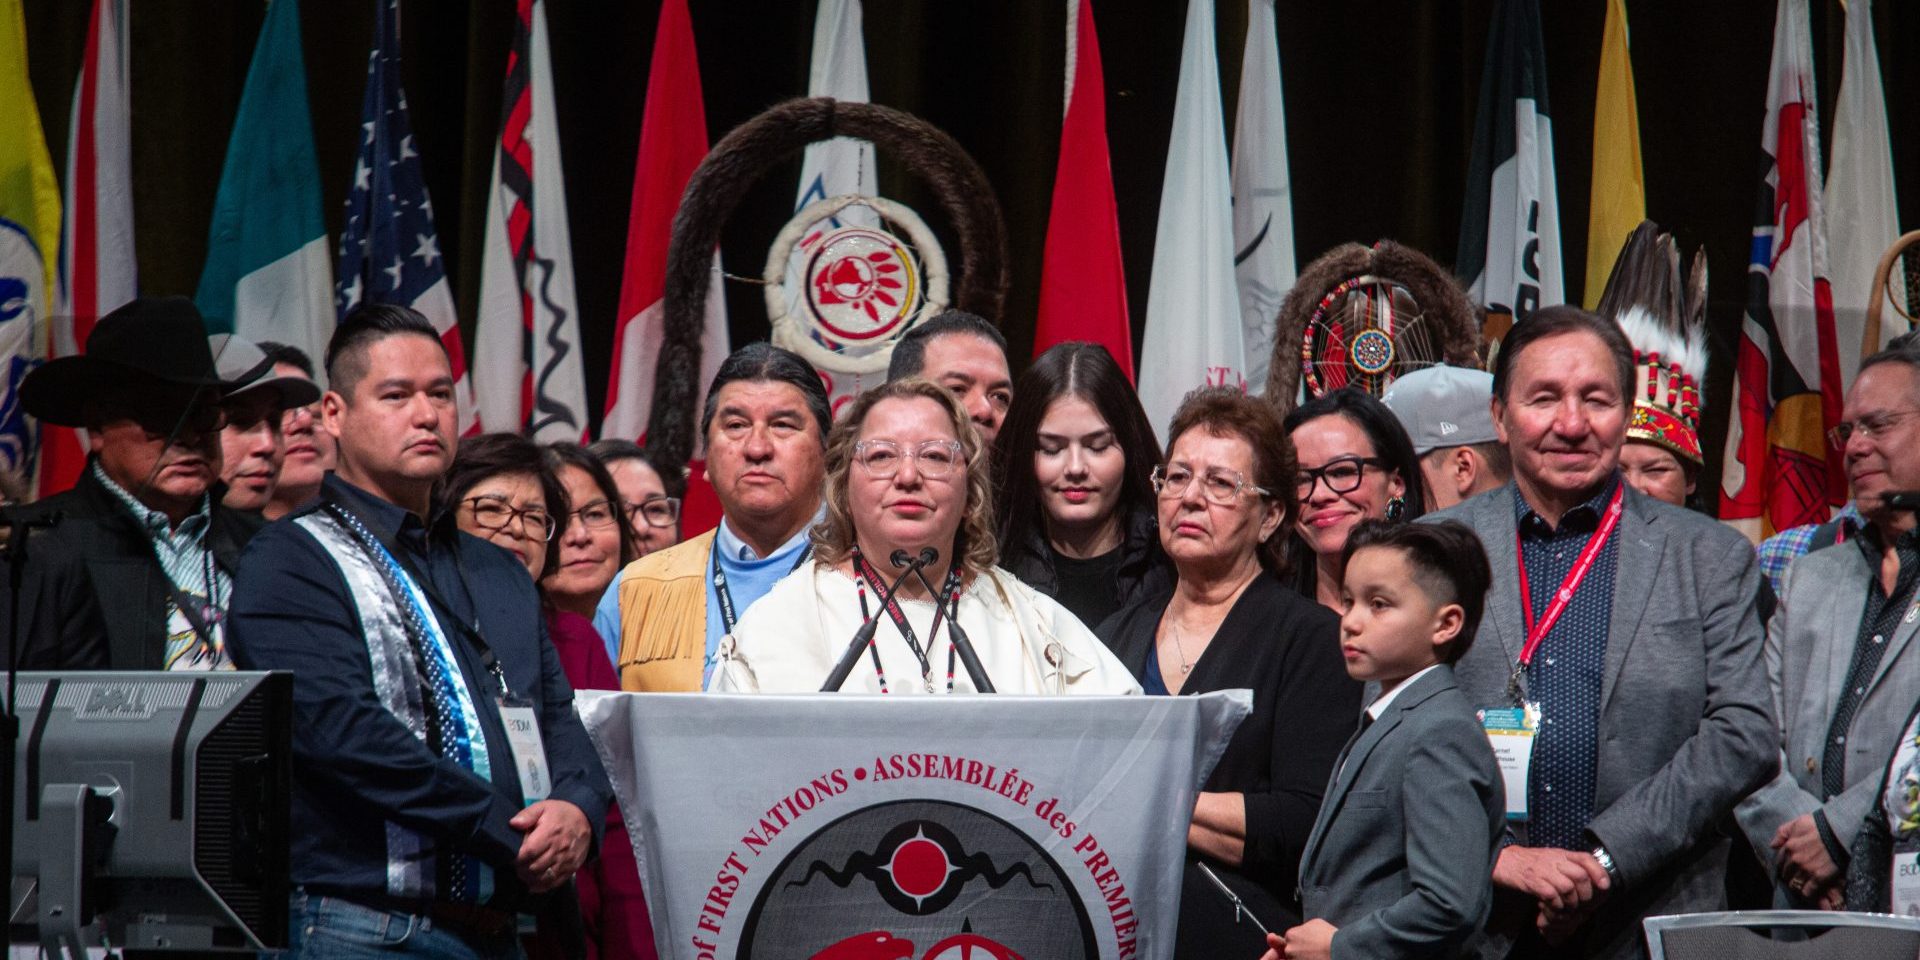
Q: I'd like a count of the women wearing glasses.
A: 6